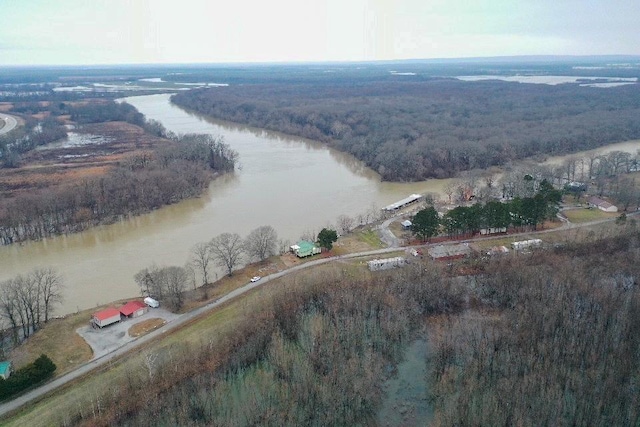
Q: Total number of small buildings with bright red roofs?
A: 2